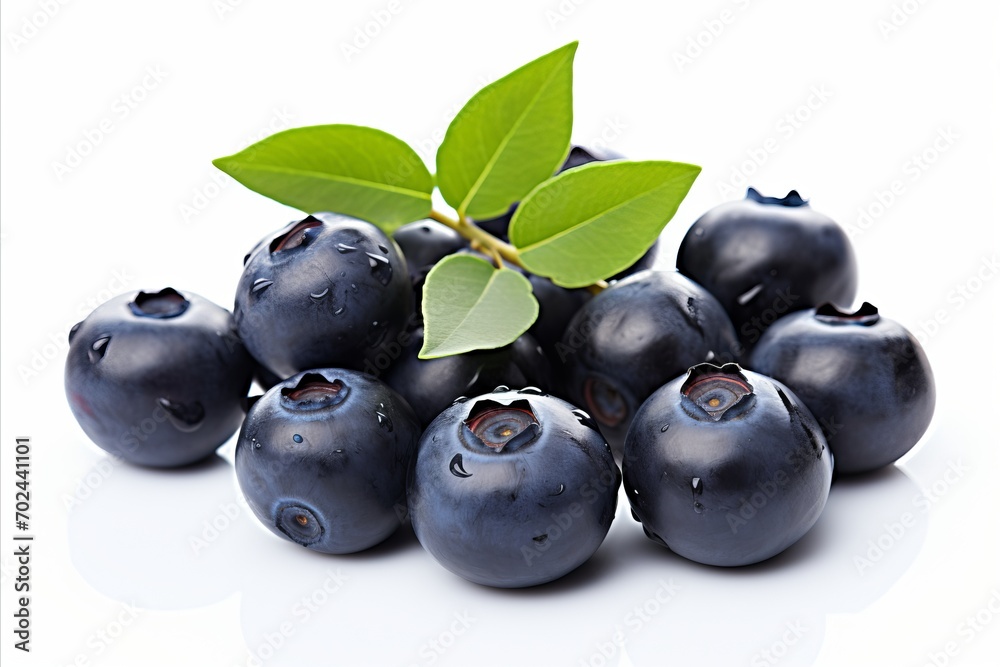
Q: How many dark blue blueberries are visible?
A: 12